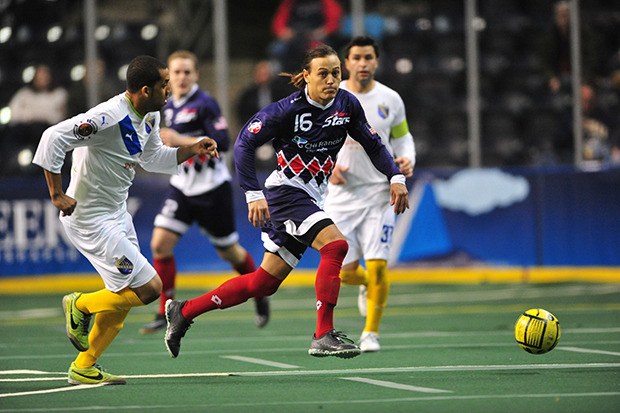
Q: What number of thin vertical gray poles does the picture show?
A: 5